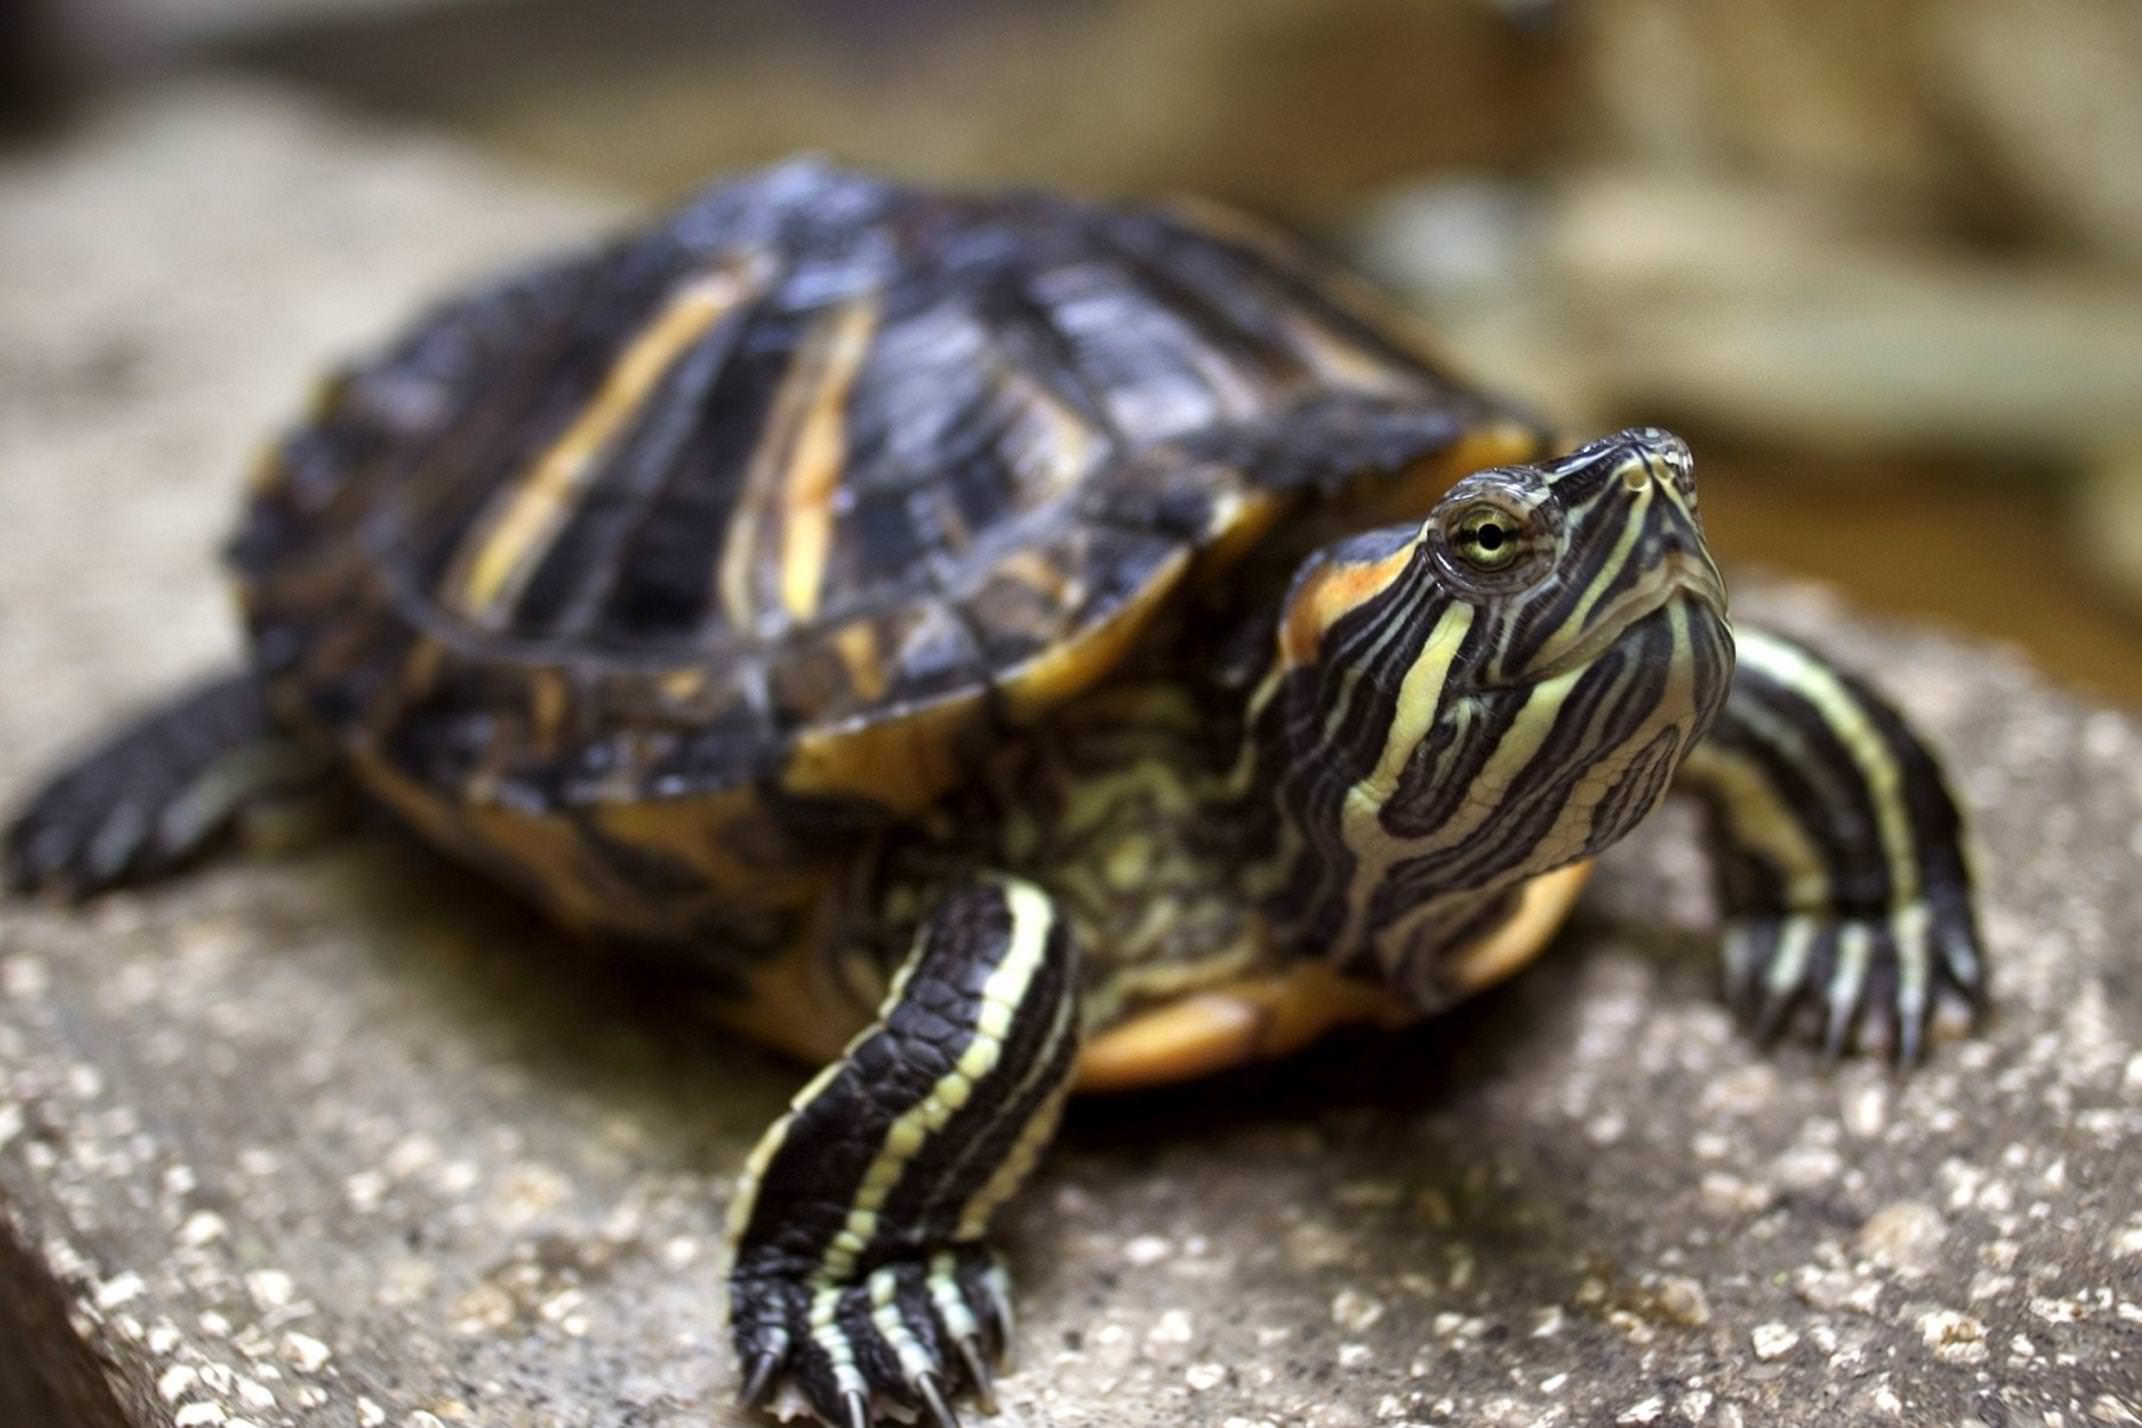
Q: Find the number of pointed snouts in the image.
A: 1